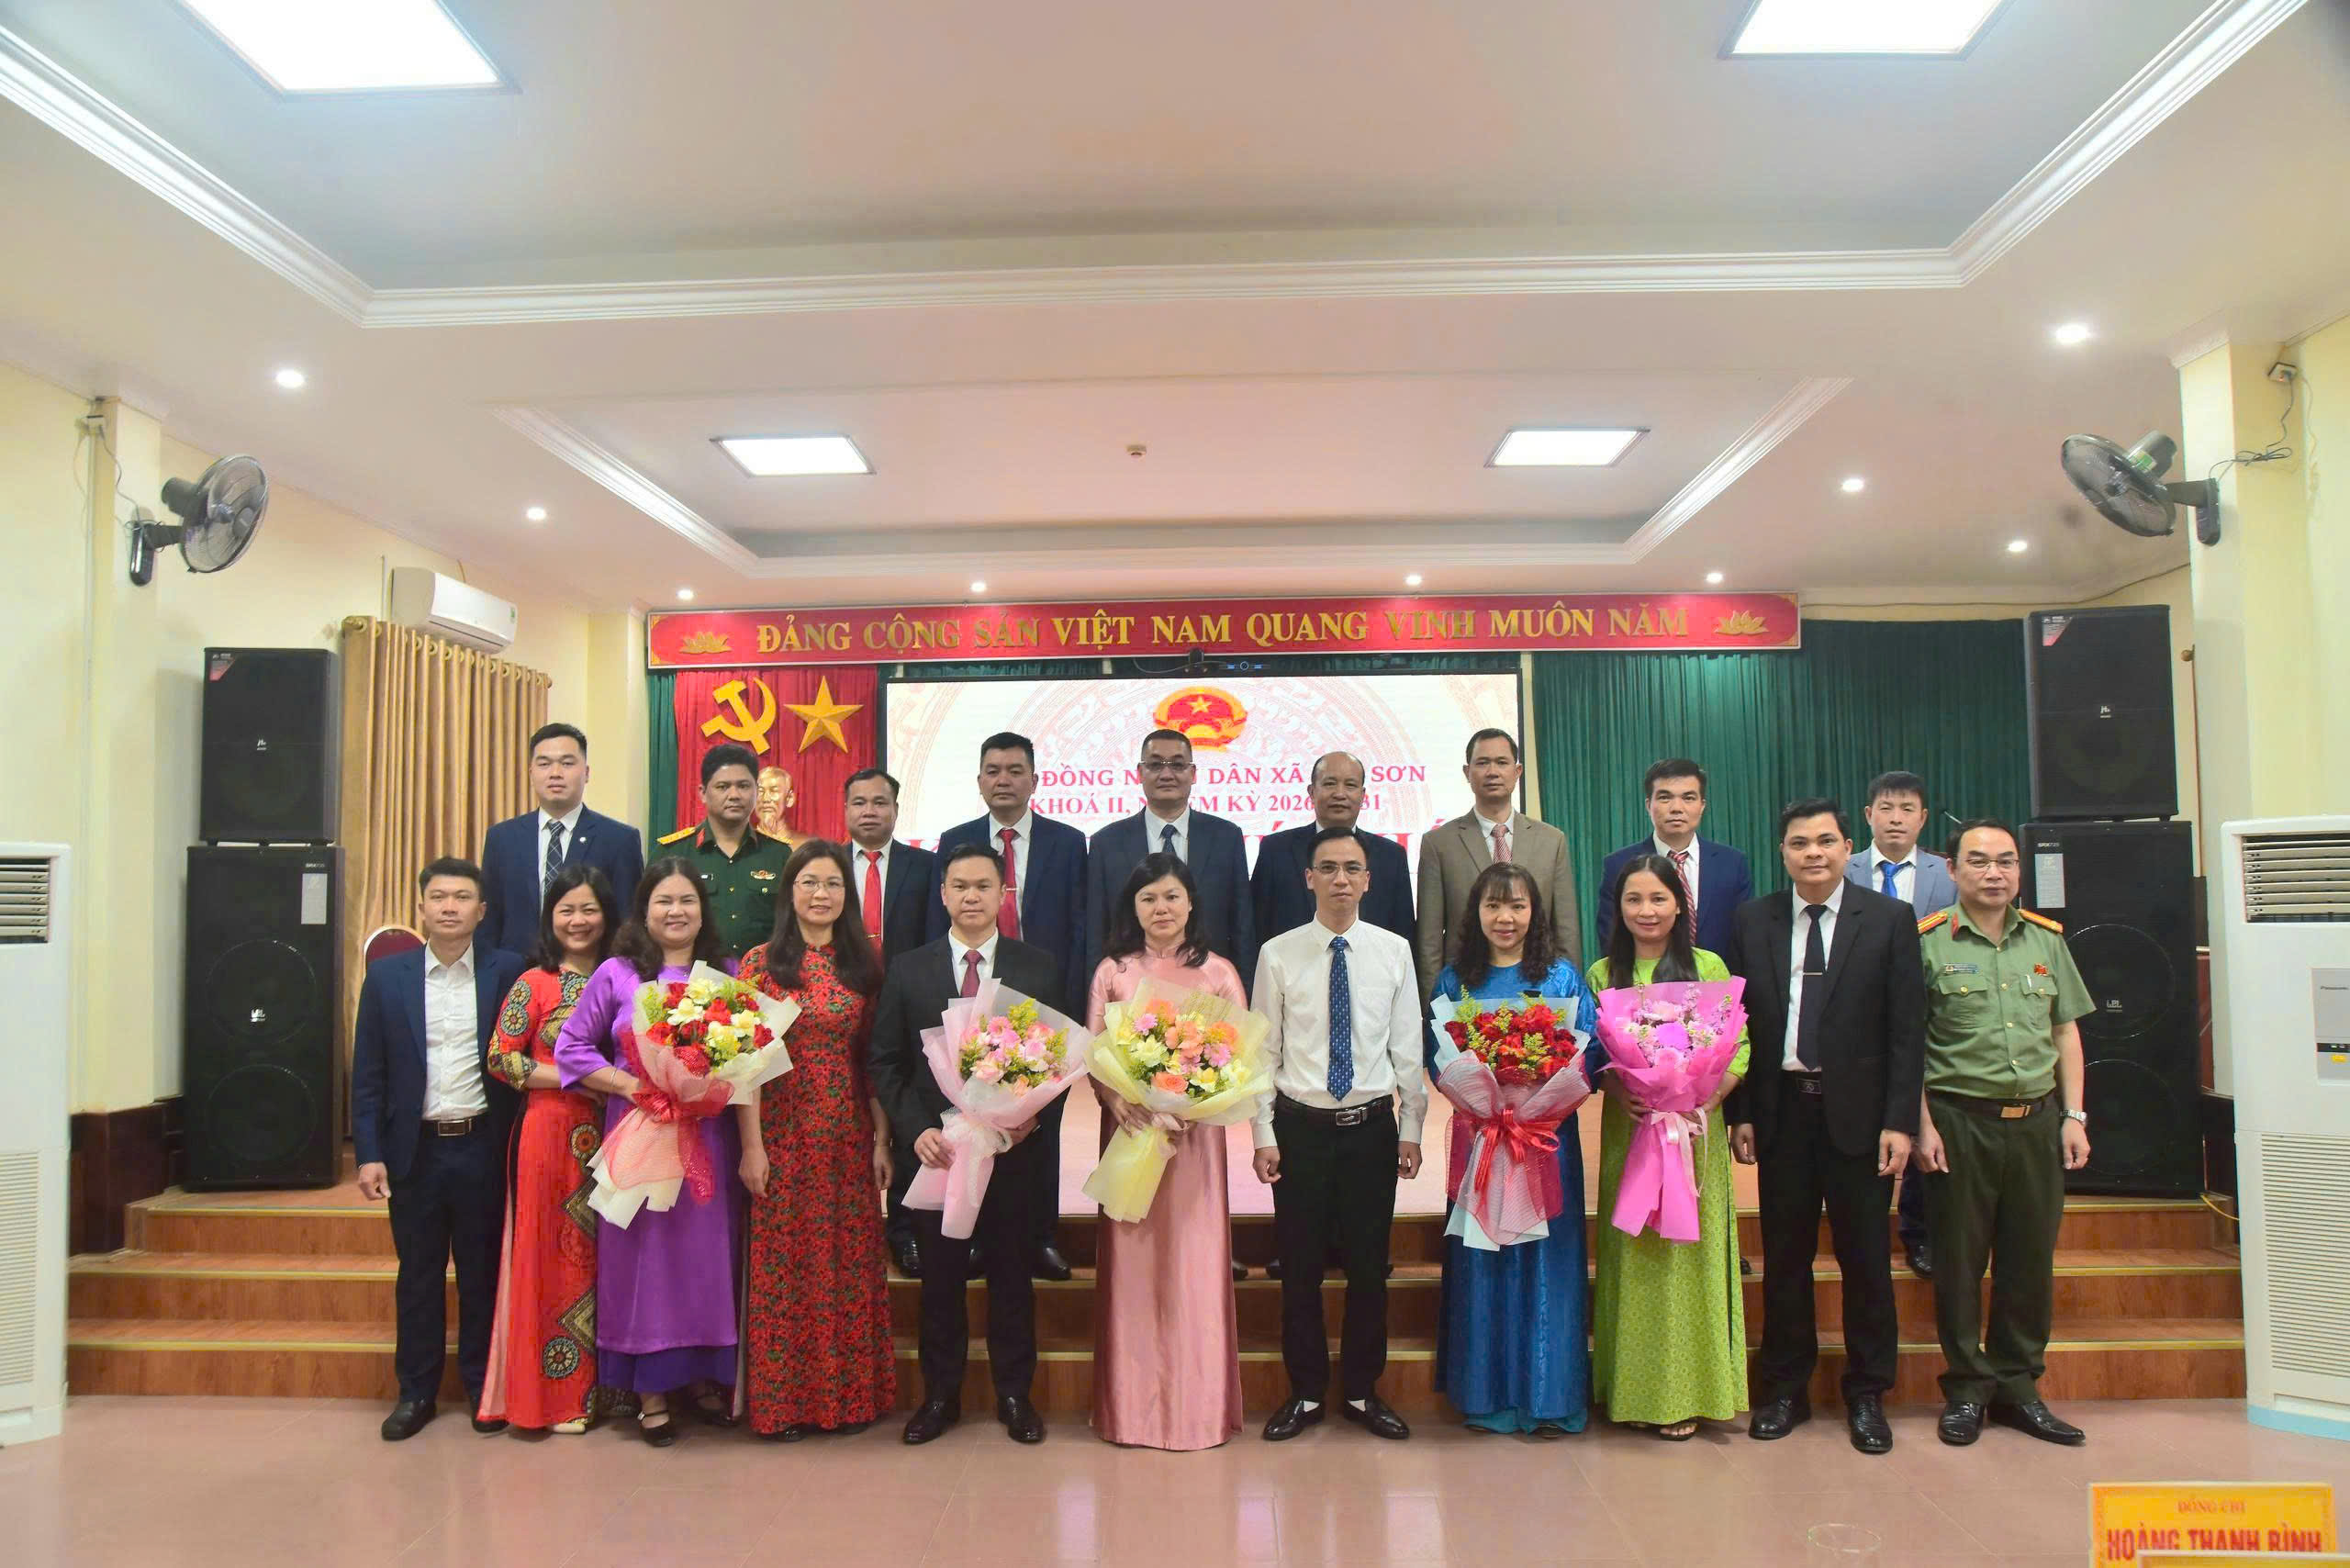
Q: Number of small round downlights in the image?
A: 9